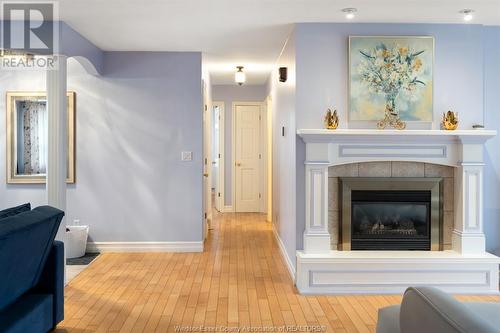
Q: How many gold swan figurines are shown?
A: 2